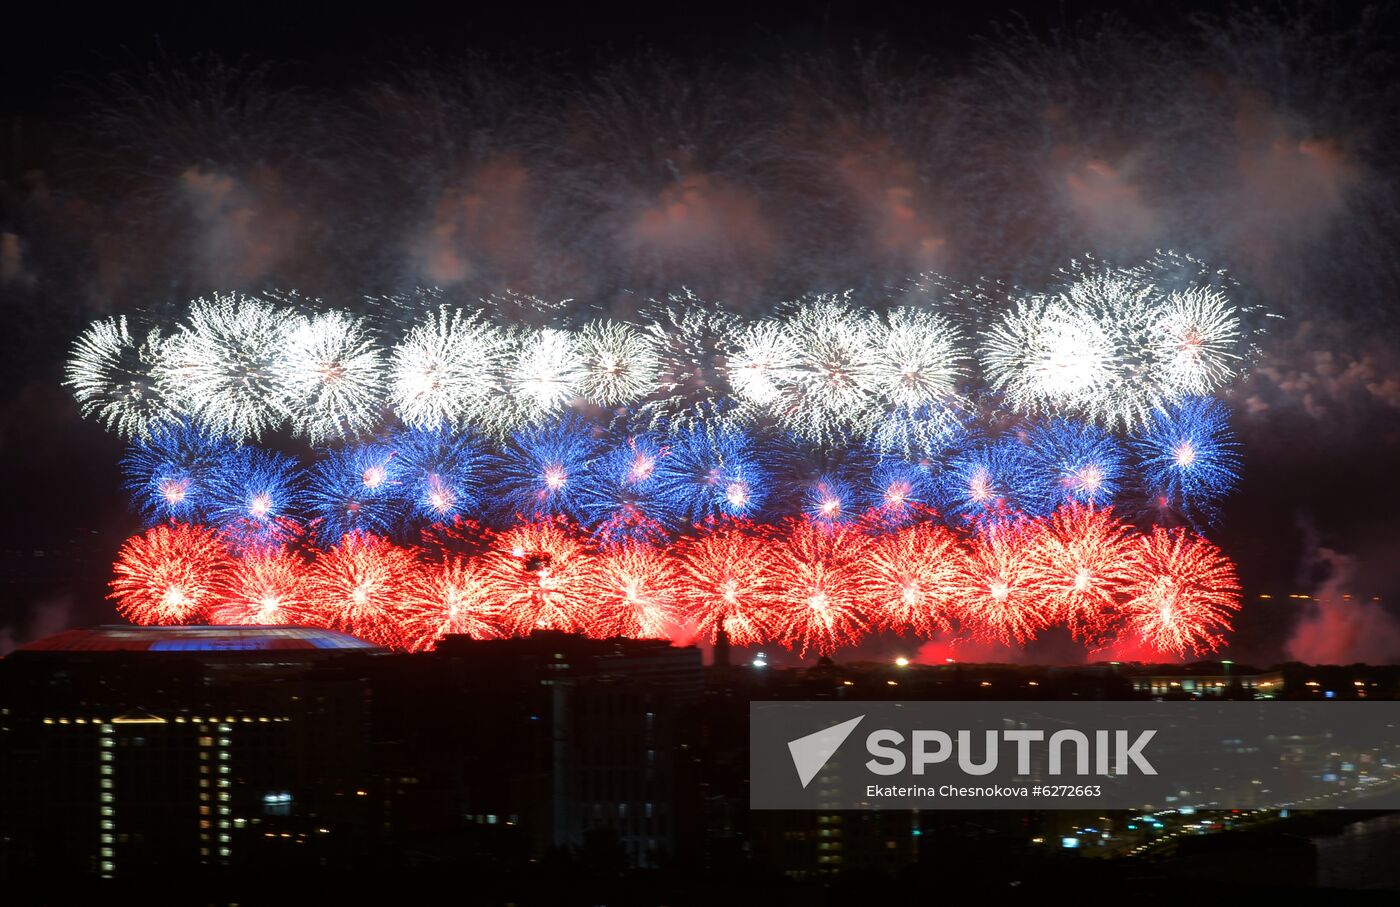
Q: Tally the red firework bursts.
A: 12